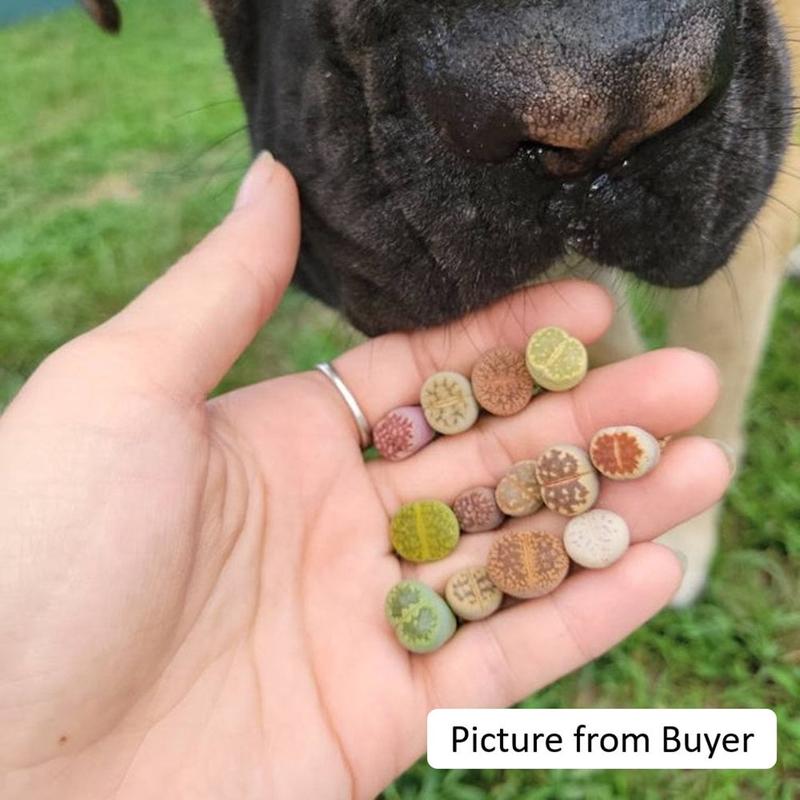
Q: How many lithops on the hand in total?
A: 13